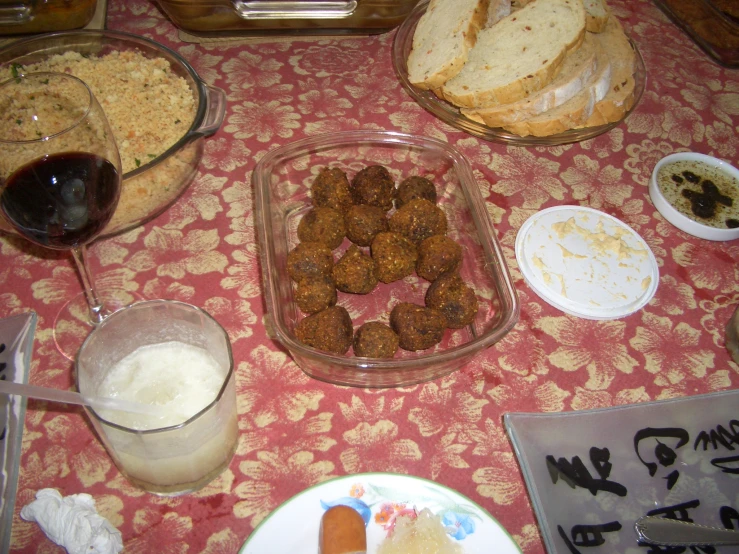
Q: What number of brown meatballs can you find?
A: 15